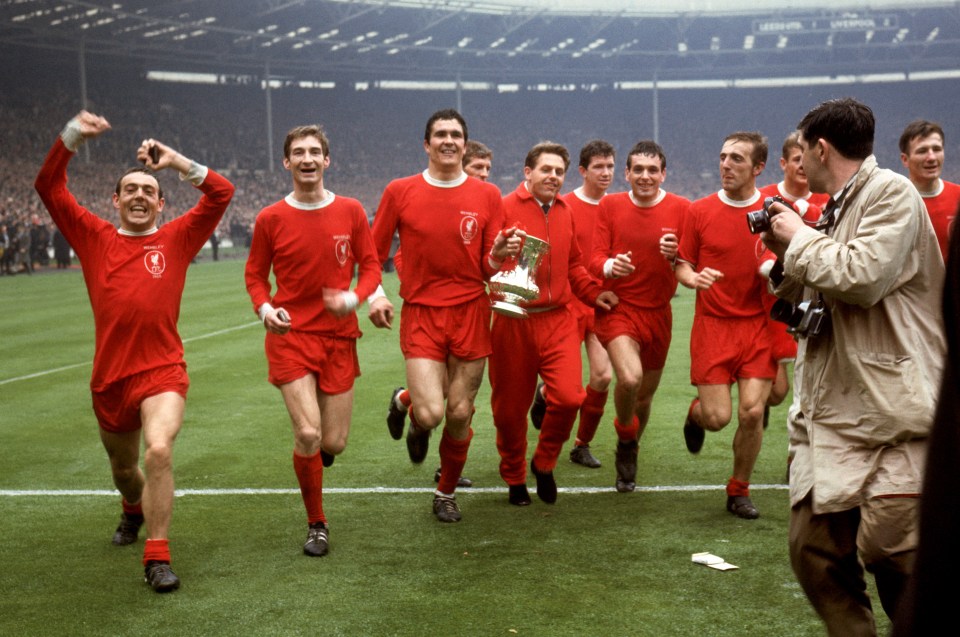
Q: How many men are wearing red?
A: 10